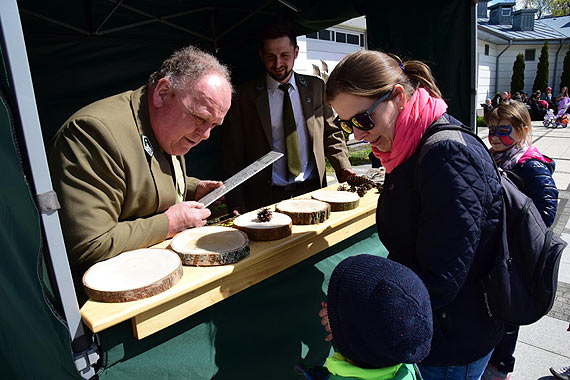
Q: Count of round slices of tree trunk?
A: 5